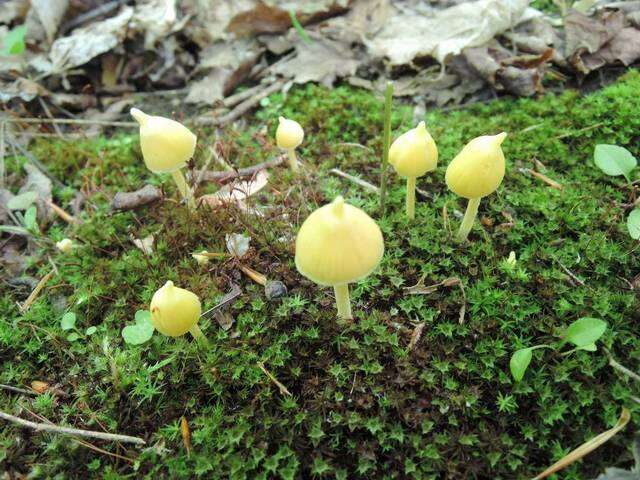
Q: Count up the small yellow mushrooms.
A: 6